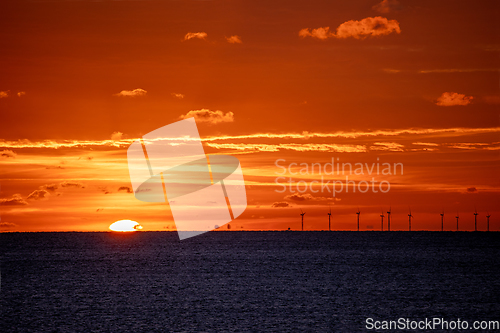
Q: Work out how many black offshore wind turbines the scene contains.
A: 10